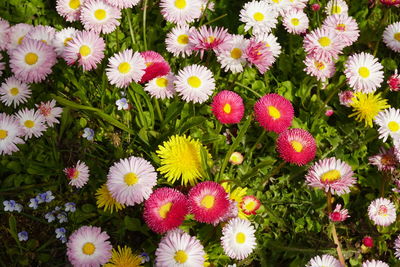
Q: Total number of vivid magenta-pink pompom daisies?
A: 6